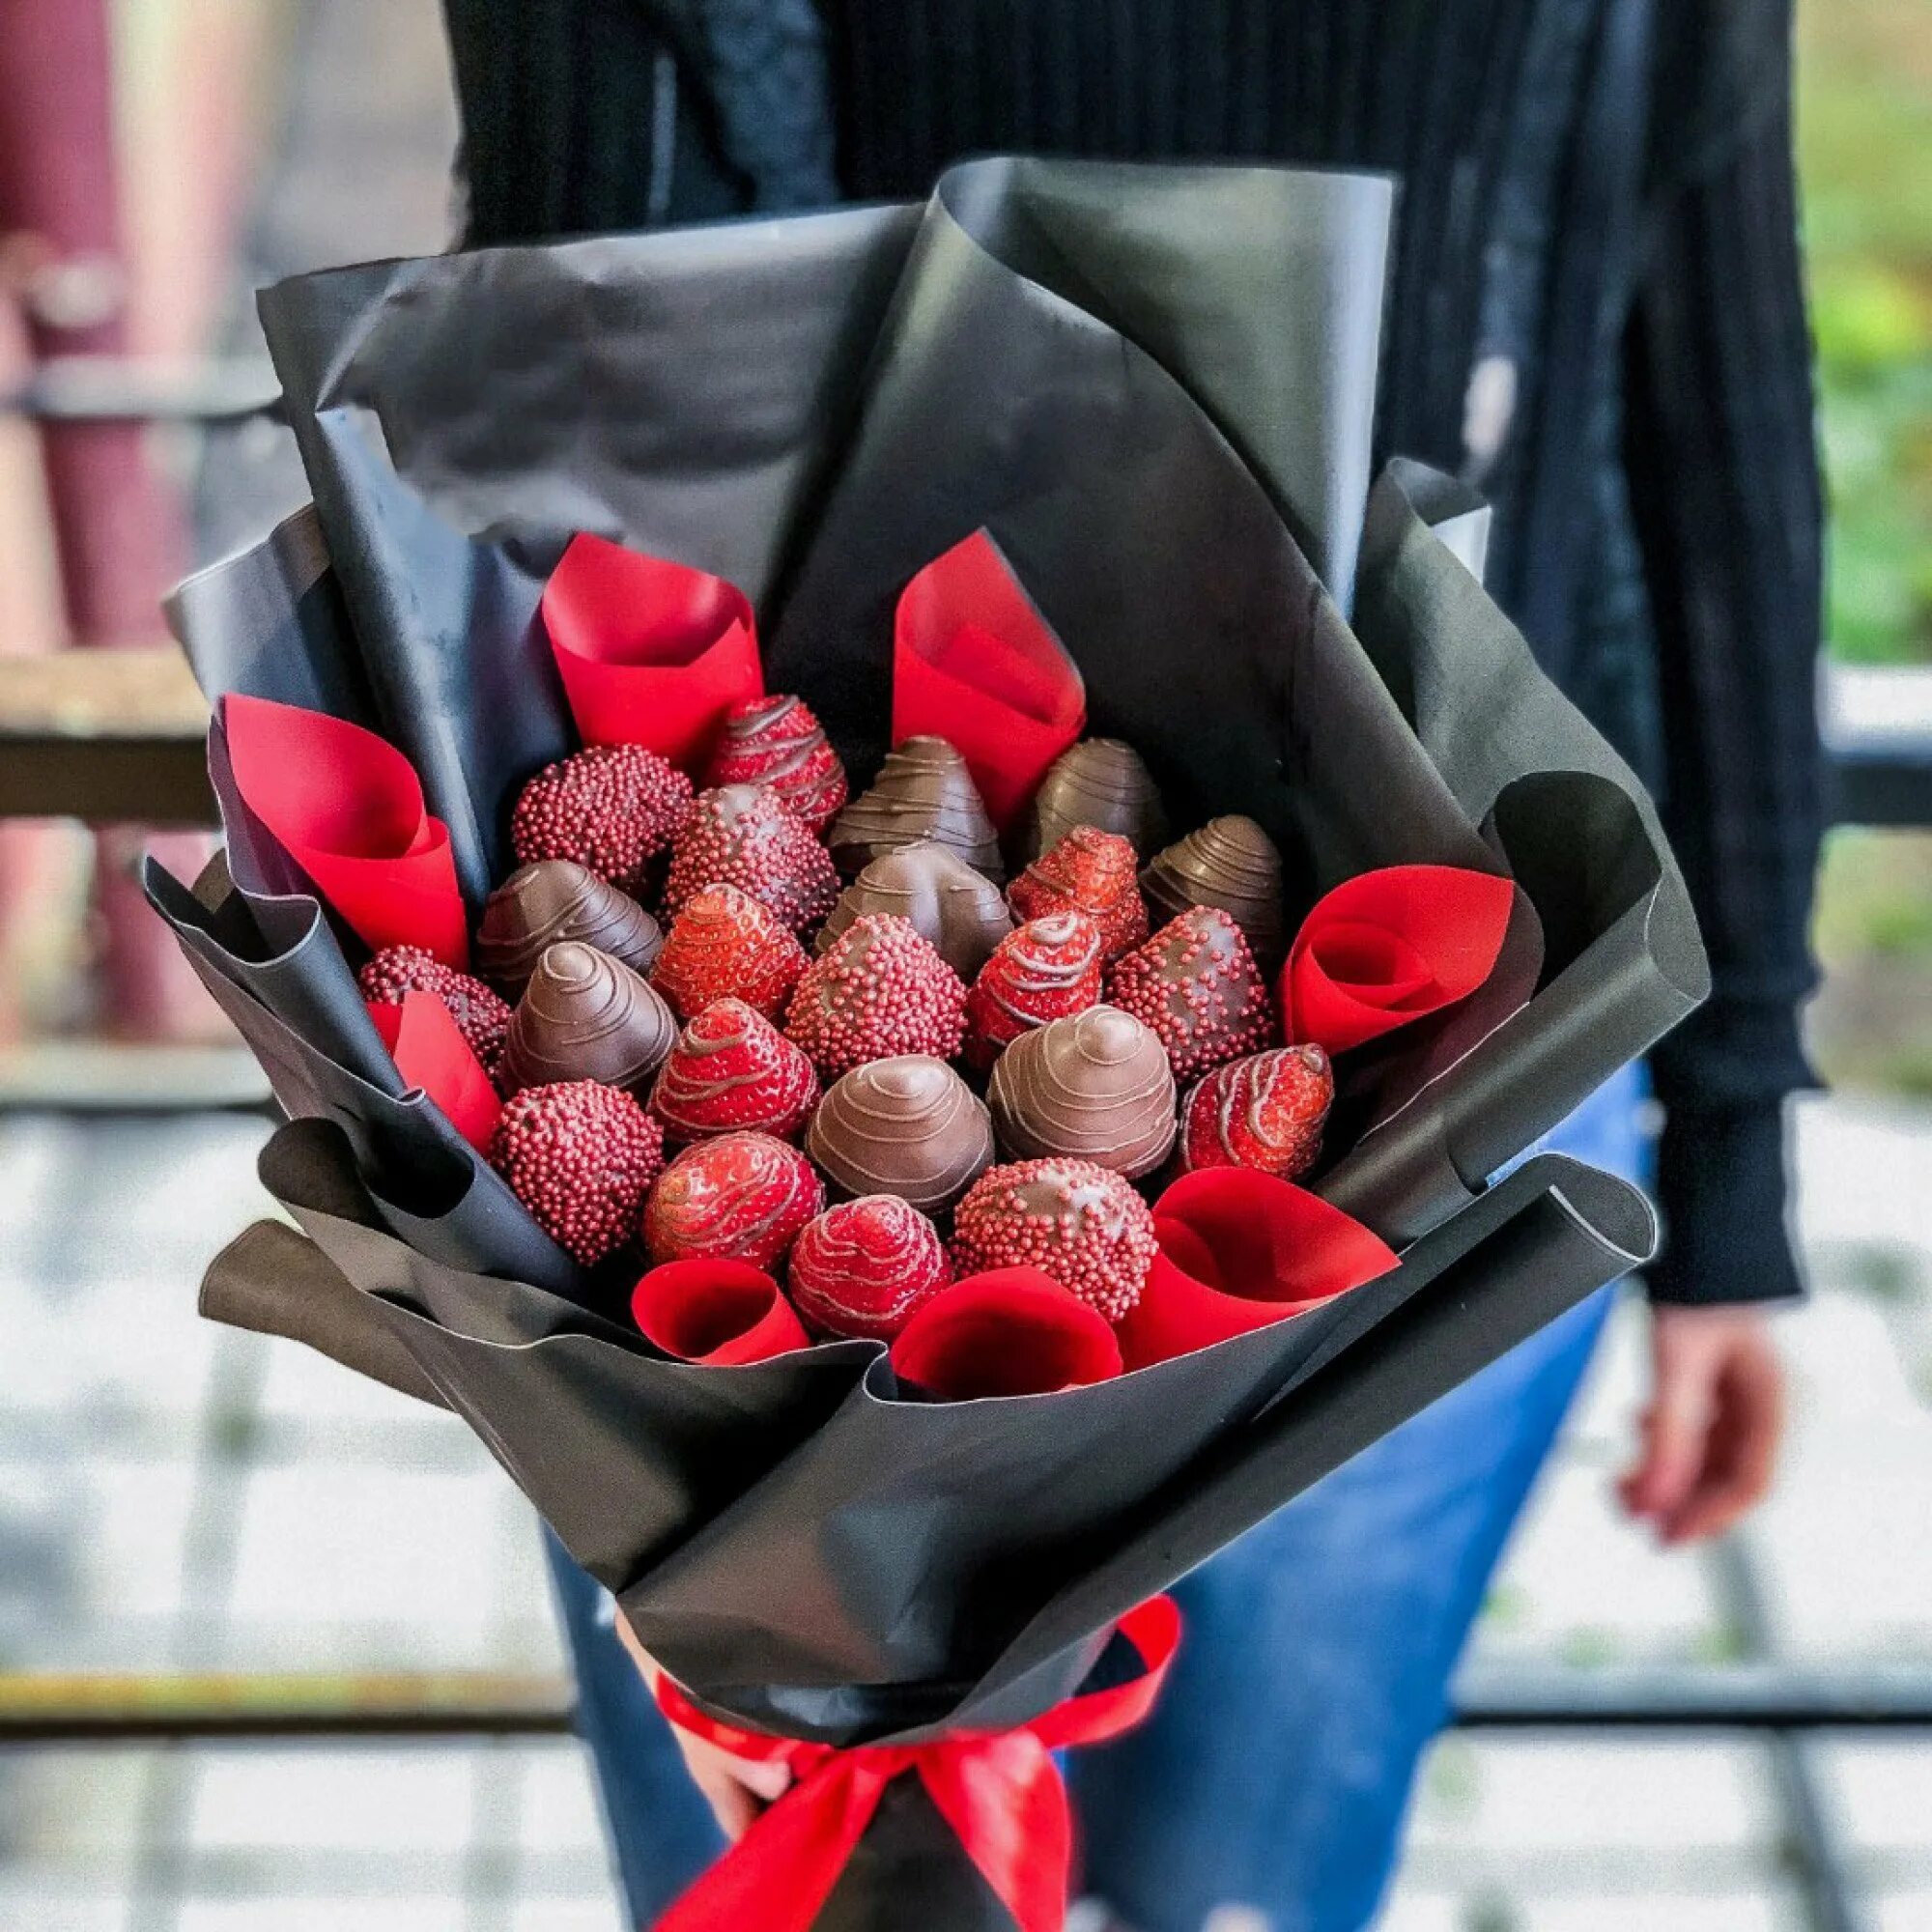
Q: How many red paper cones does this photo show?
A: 8